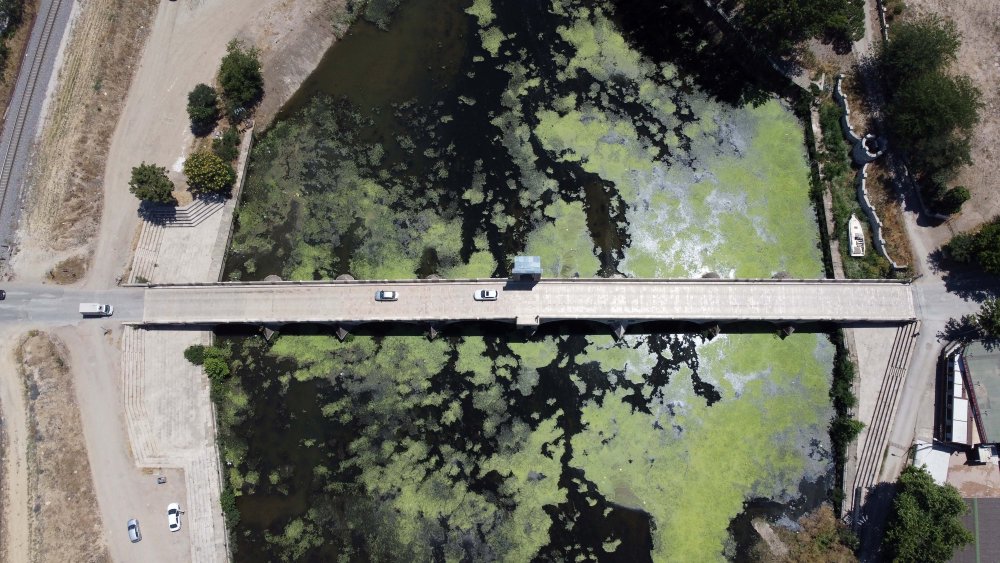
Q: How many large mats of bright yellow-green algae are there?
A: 2